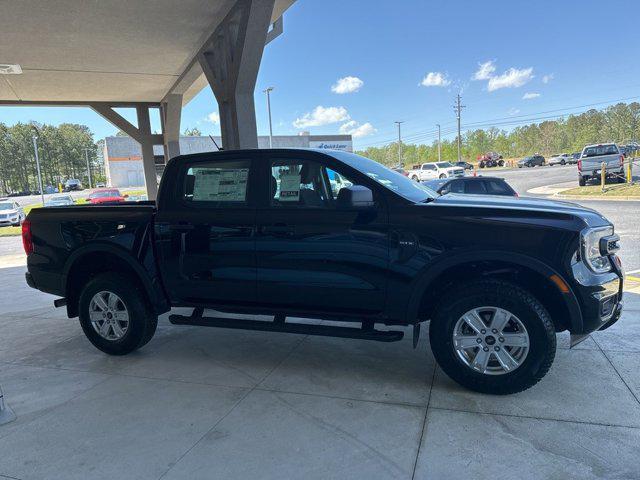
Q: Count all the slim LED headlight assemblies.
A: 1